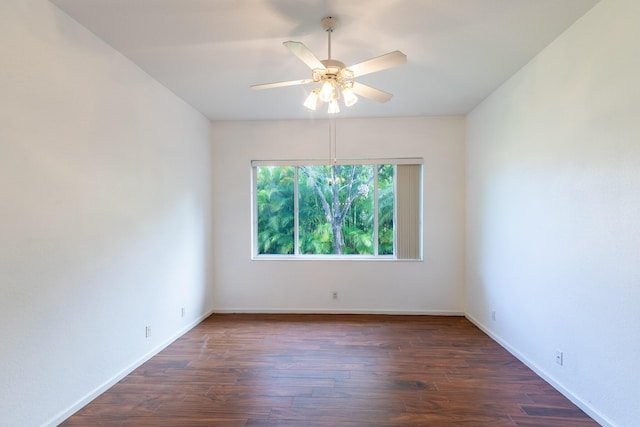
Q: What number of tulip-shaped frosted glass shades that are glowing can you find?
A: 4